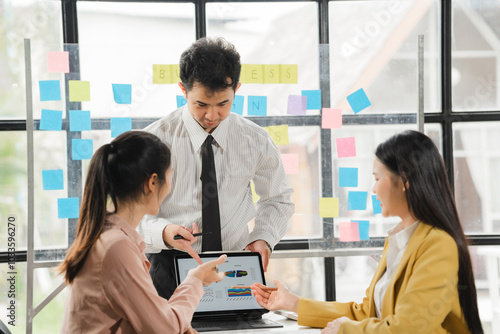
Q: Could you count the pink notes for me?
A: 5